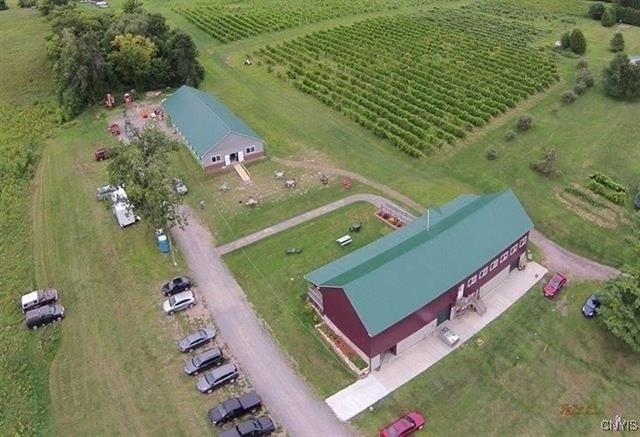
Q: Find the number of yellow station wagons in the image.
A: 0